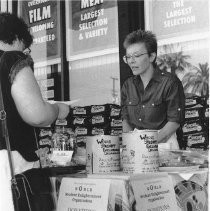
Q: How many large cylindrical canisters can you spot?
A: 2